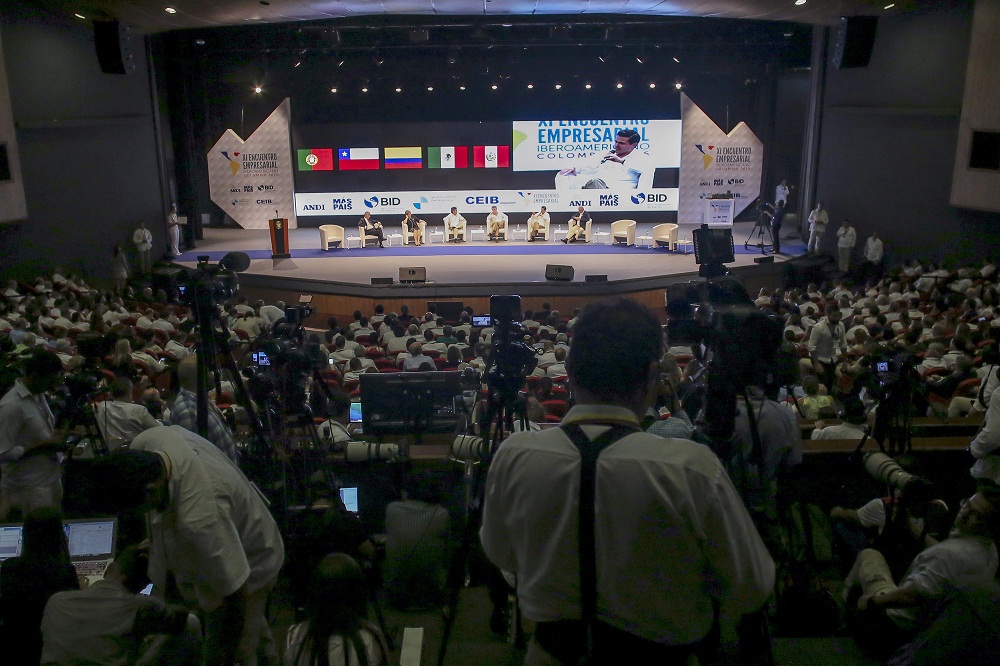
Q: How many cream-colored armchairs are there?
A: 9